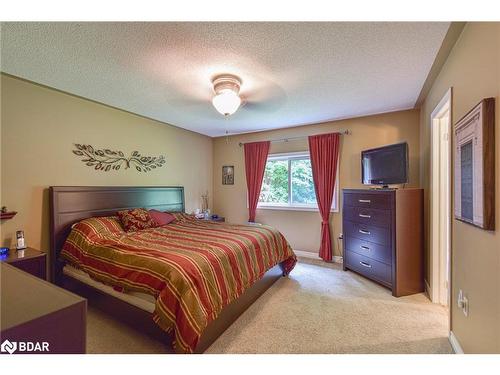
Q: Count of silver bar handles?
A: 5